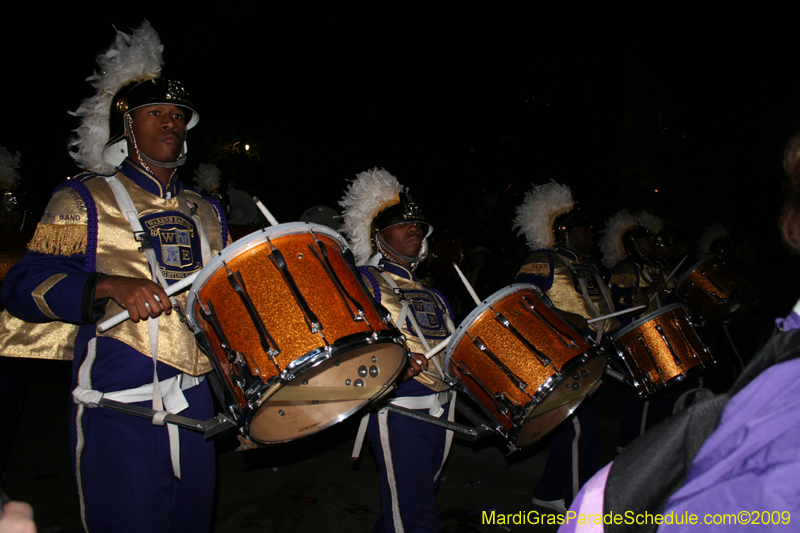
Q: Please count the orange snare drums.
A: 4